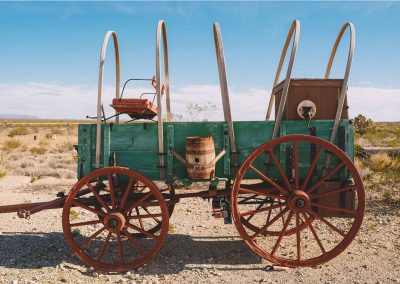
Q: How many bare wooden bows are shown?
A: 5